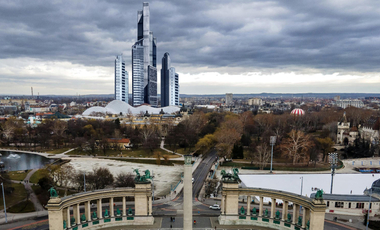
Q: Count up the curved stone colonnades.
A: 2